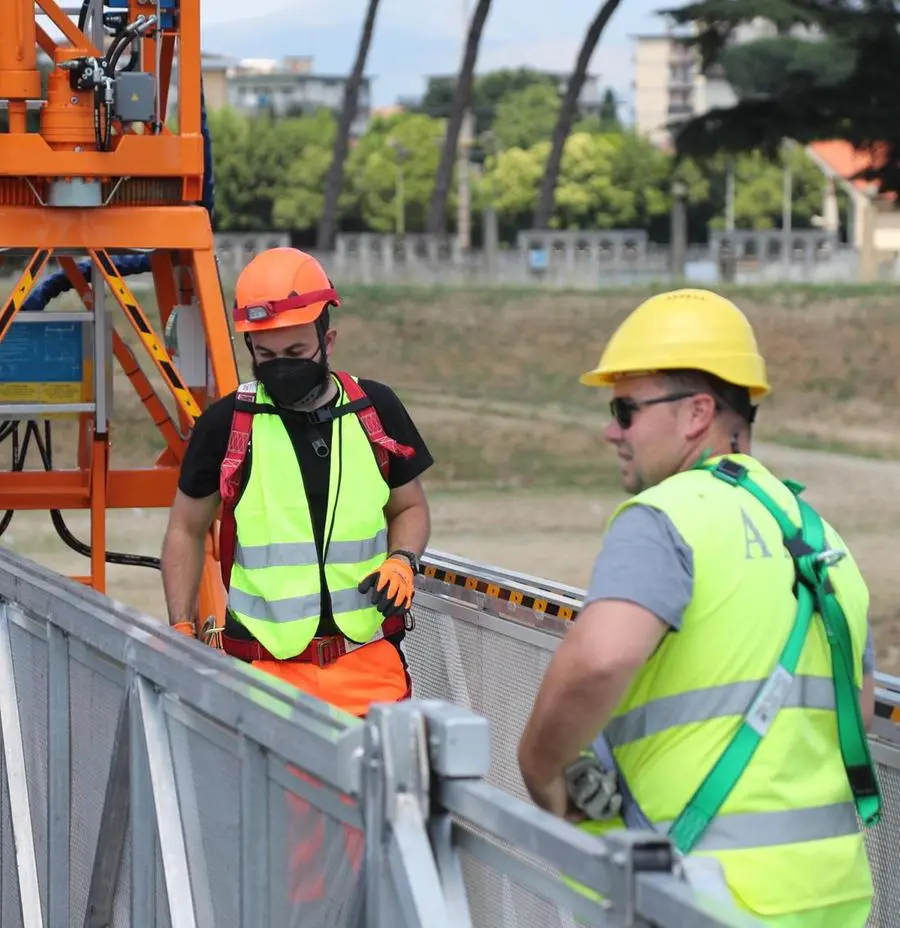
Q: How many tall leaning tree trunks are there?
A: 3